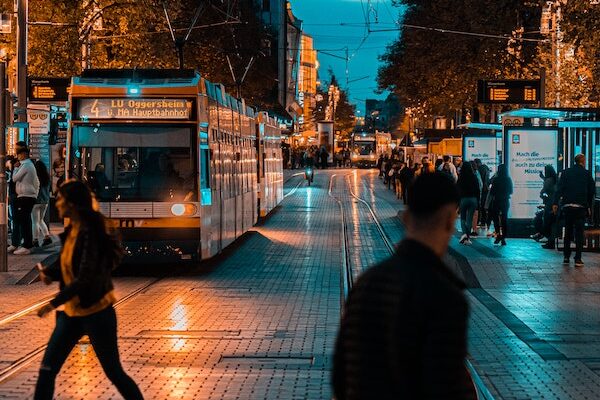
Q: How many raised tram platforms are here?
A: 2